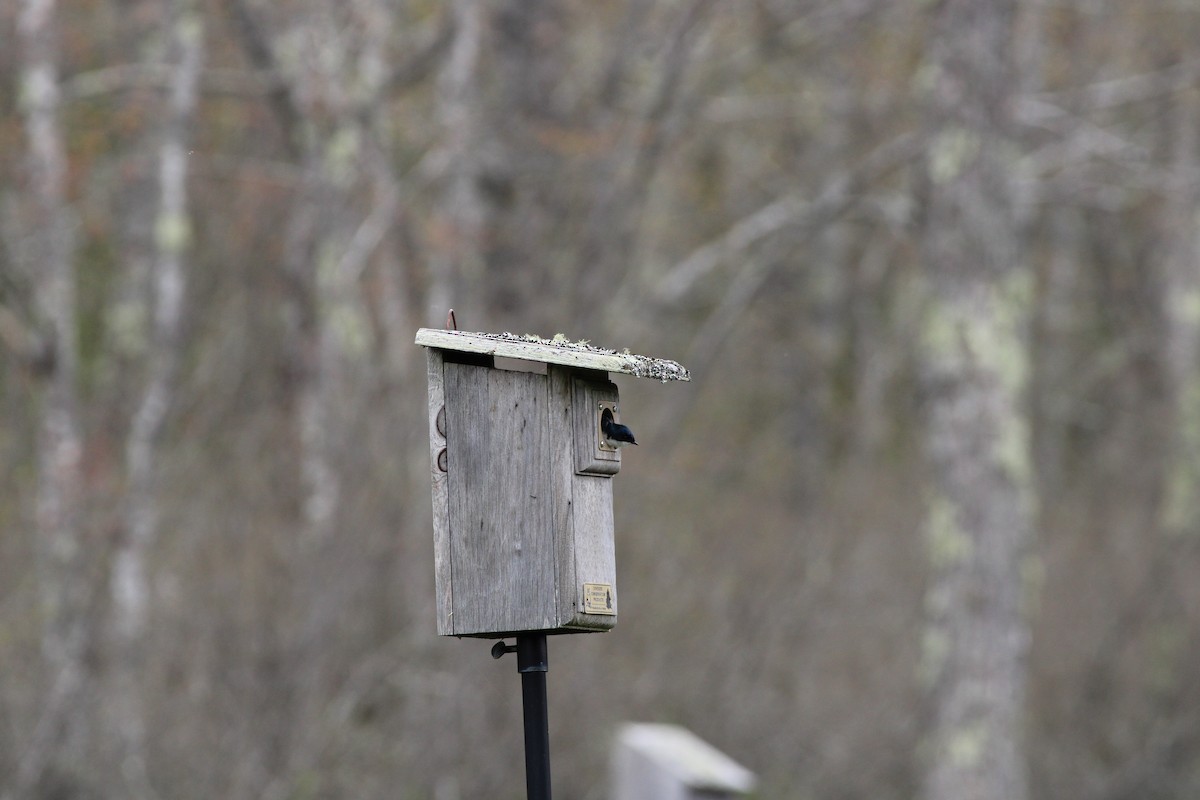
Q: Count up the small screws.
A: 3